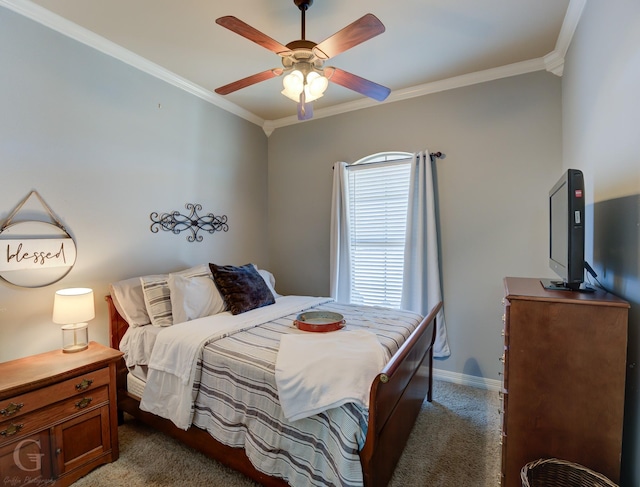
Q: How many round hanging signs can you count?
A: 1